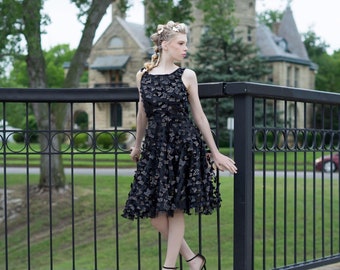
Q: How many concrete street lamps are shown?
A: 0